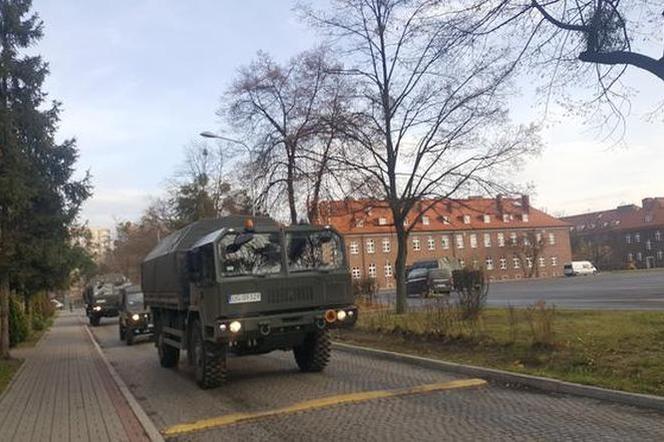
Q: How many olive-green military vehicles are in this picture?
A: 3